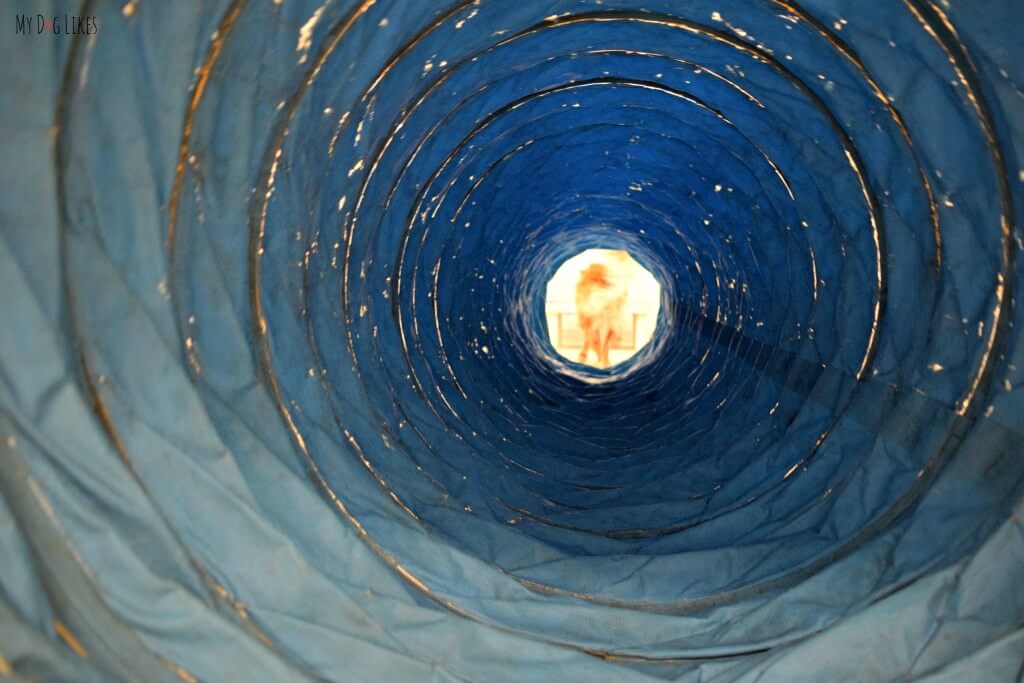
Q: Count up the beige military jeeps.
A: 0